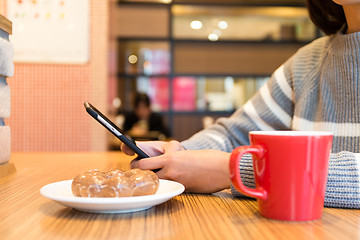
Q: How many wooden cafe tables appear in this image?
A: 1